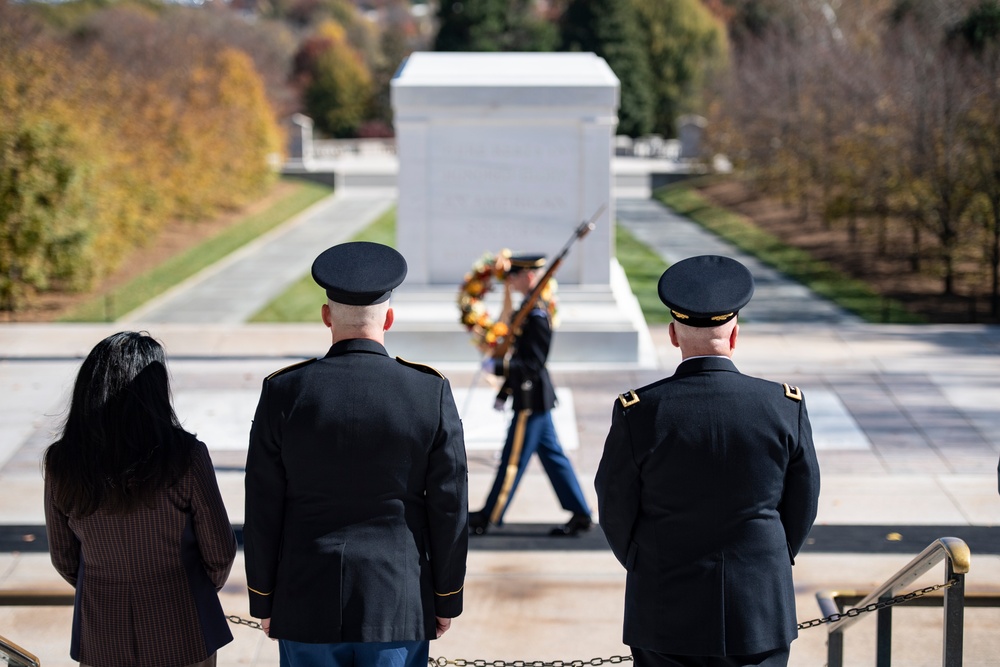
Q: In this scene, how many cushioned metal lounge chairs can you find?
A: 0